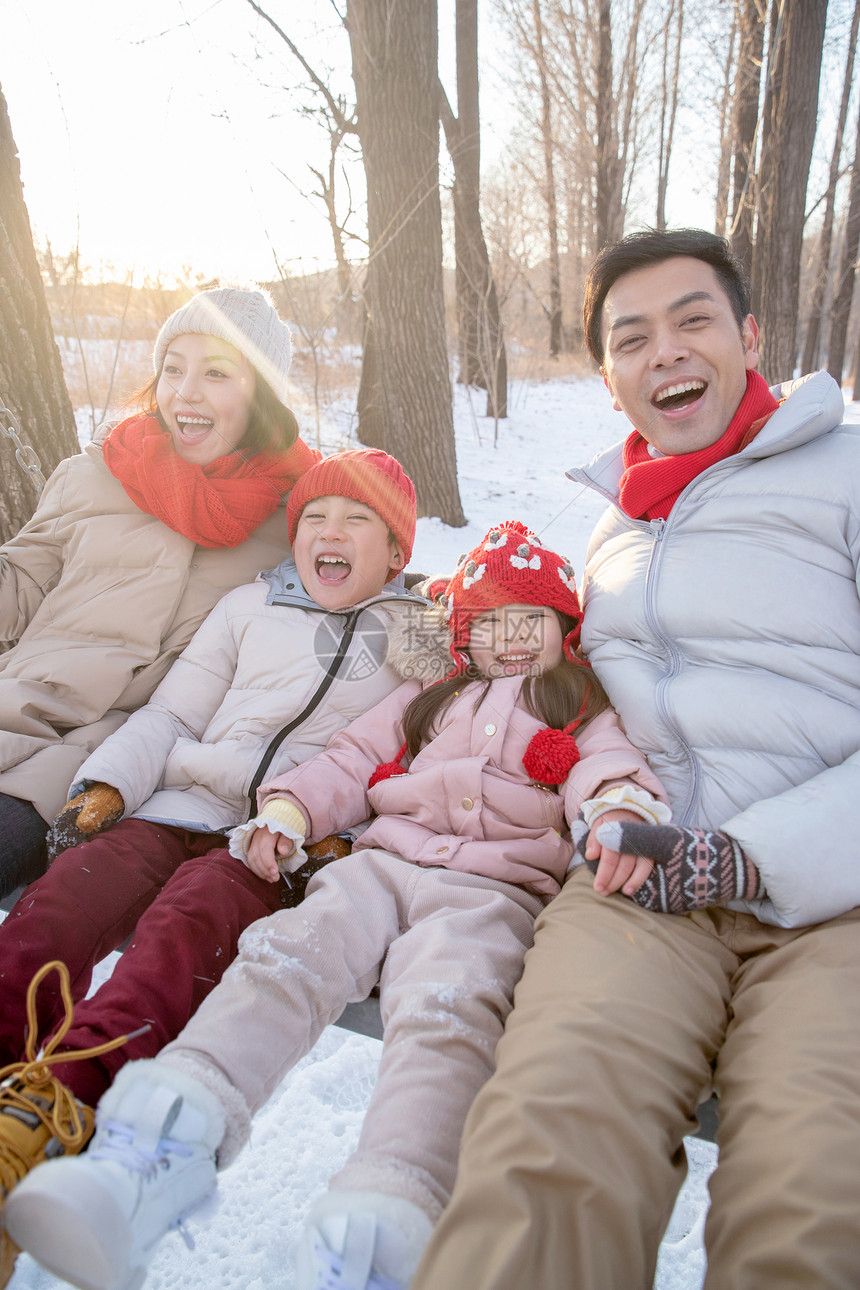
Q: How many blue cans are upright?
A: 0